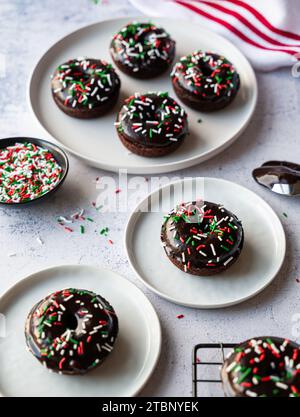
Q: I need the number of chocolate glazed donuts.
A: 7